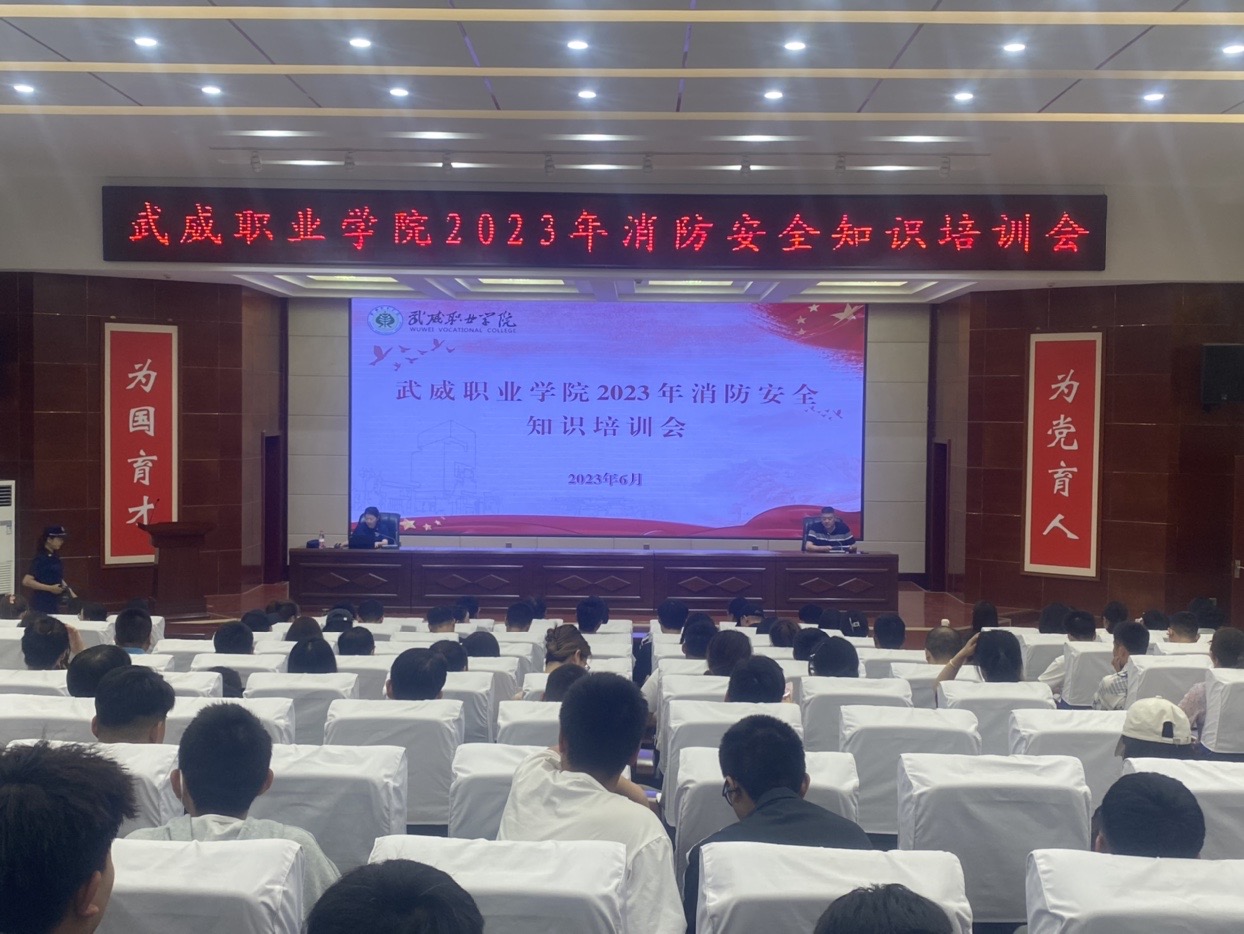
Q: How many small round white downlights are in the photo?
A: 13